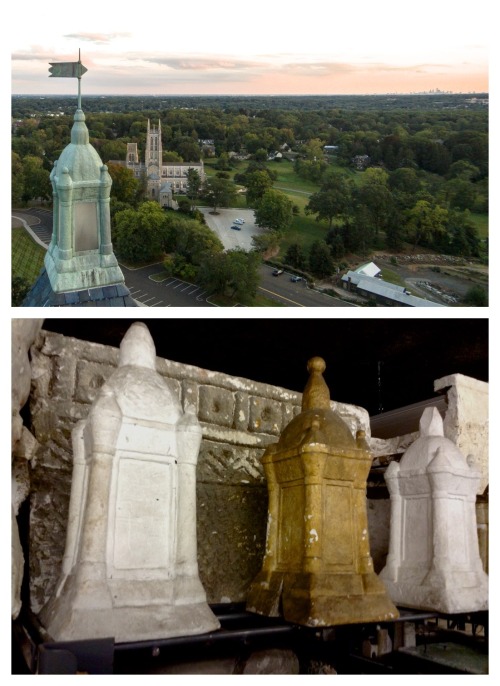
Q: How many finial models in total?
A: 3